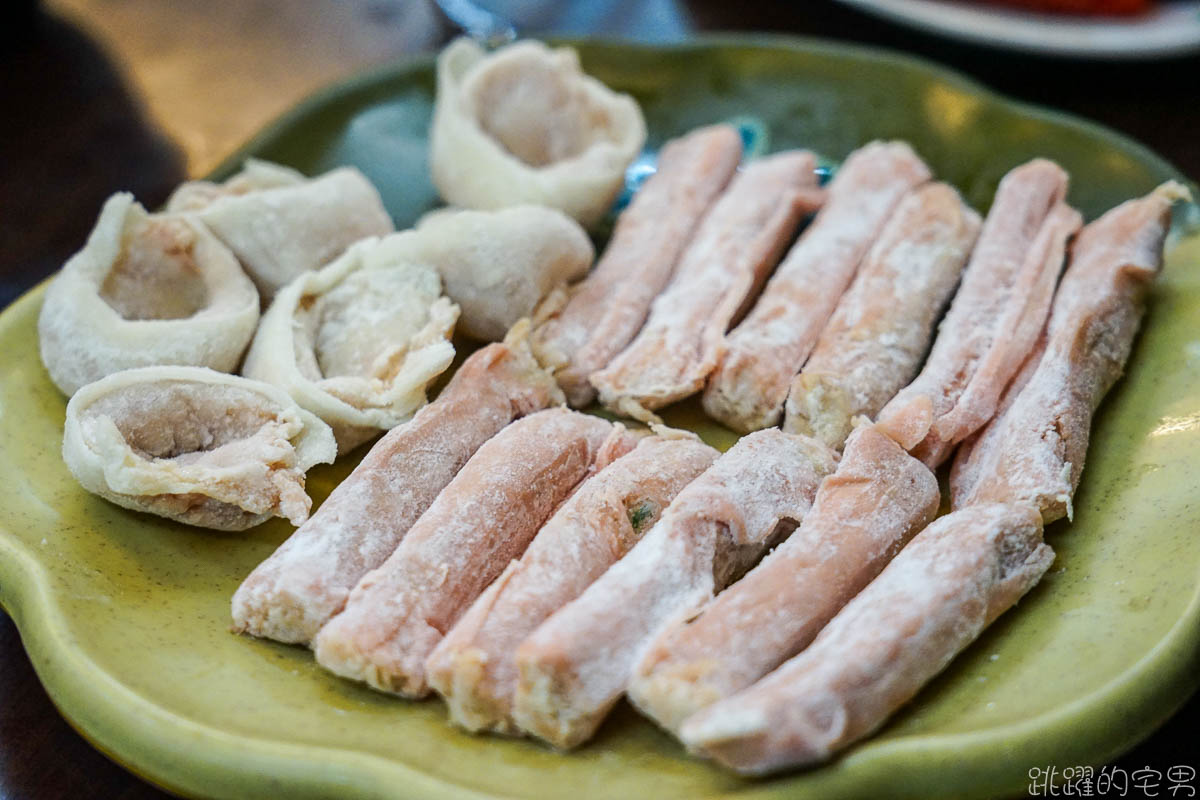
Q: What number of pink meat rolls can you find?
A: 12